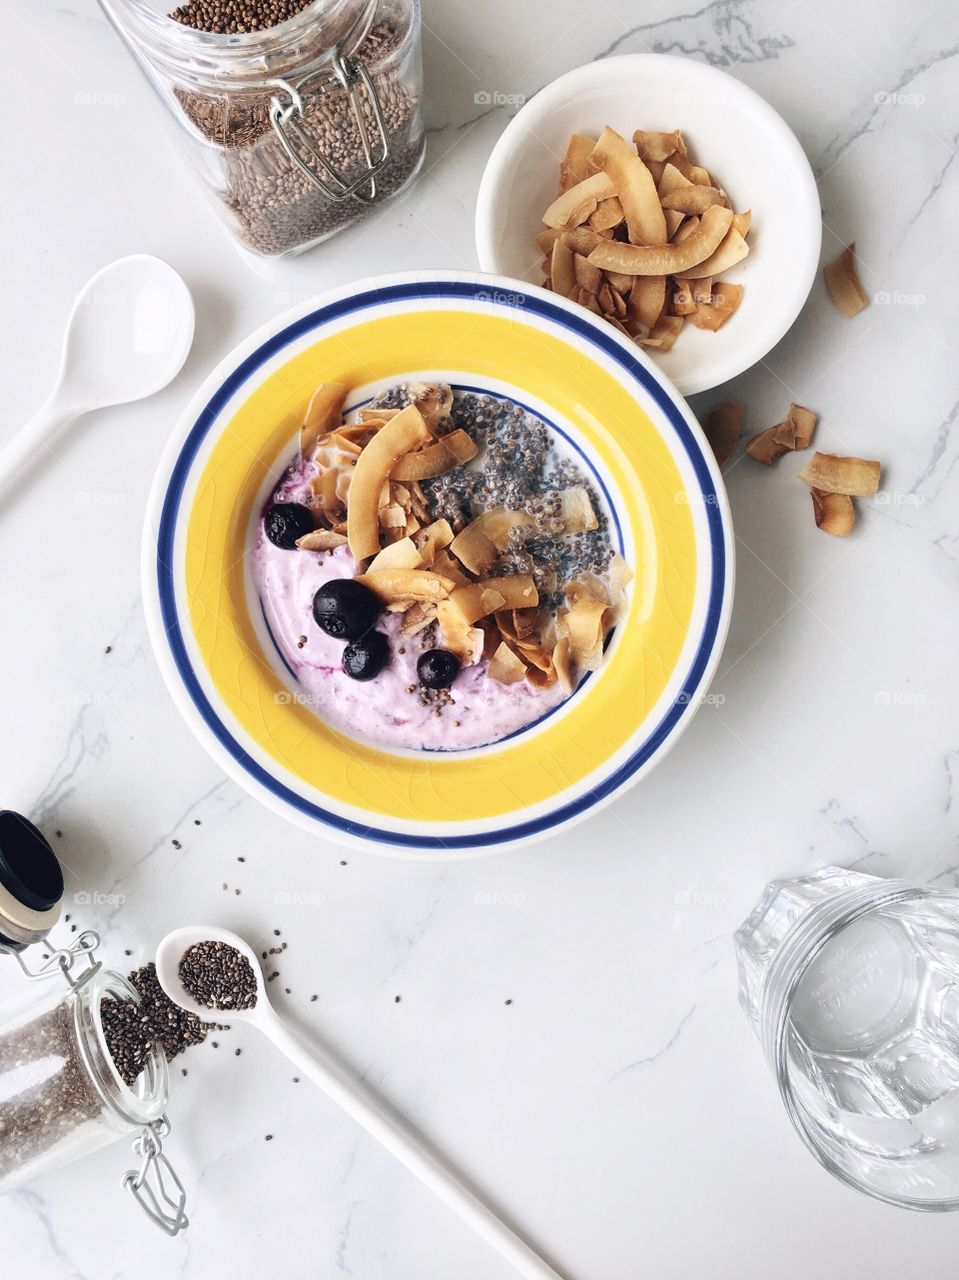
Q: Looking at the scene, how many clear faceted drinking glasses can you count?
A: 1